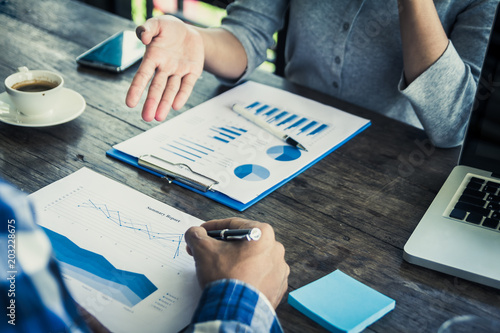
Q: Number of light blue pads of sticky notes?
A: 1